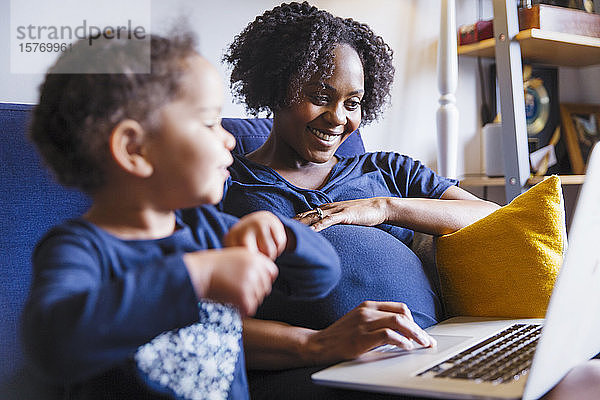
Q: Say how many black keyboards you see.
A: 1